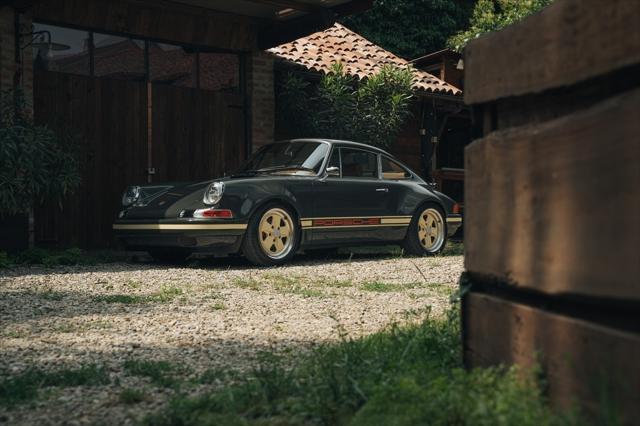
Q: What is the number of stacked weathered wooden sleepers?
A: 3